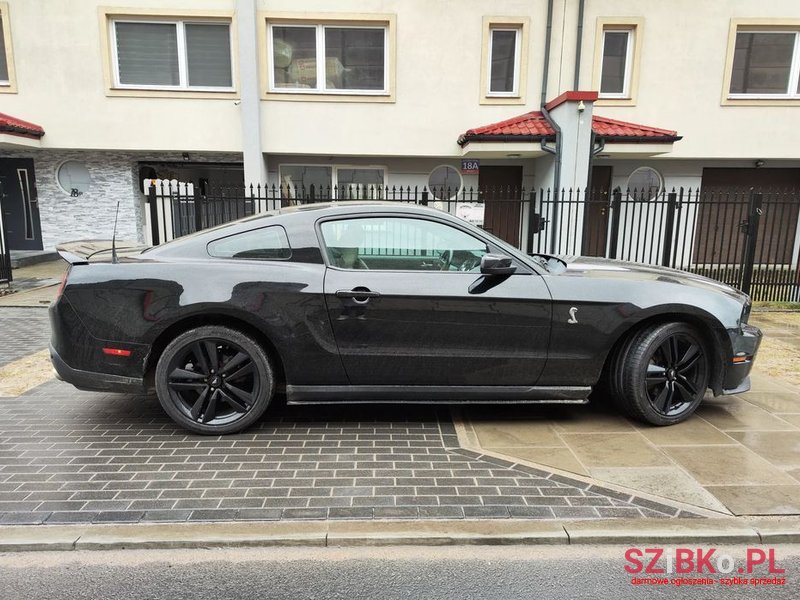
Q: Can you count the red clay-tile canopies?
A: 3